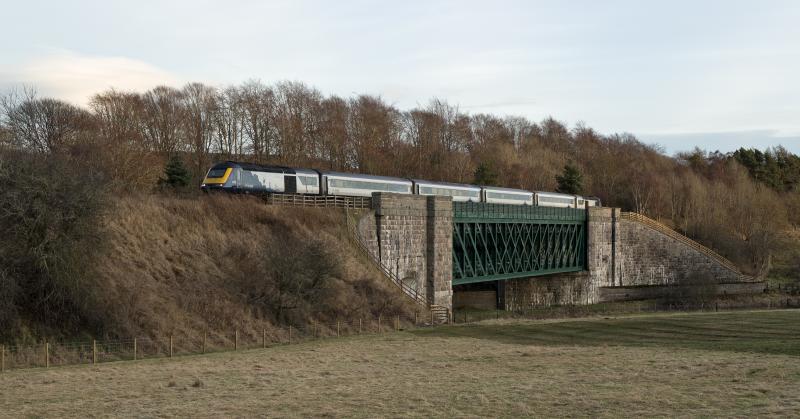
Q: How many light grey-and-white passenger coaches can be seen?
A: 4